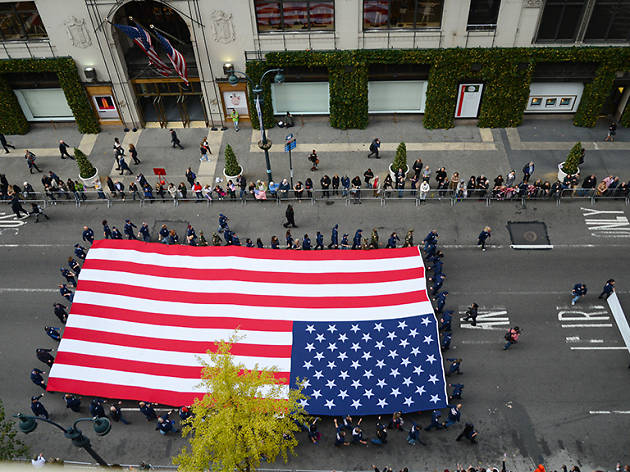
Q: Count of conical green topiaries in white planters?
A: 4